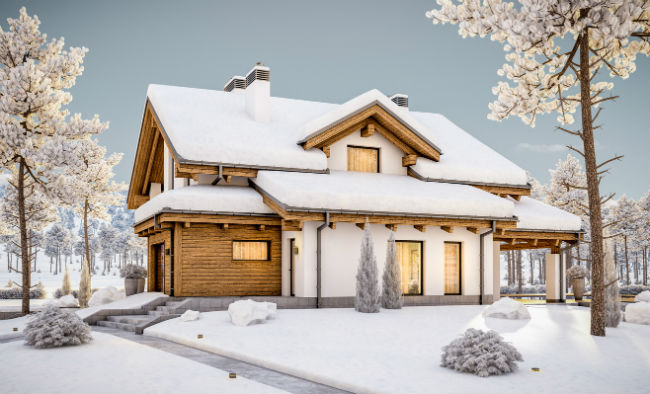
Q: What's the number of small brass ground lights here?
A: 4